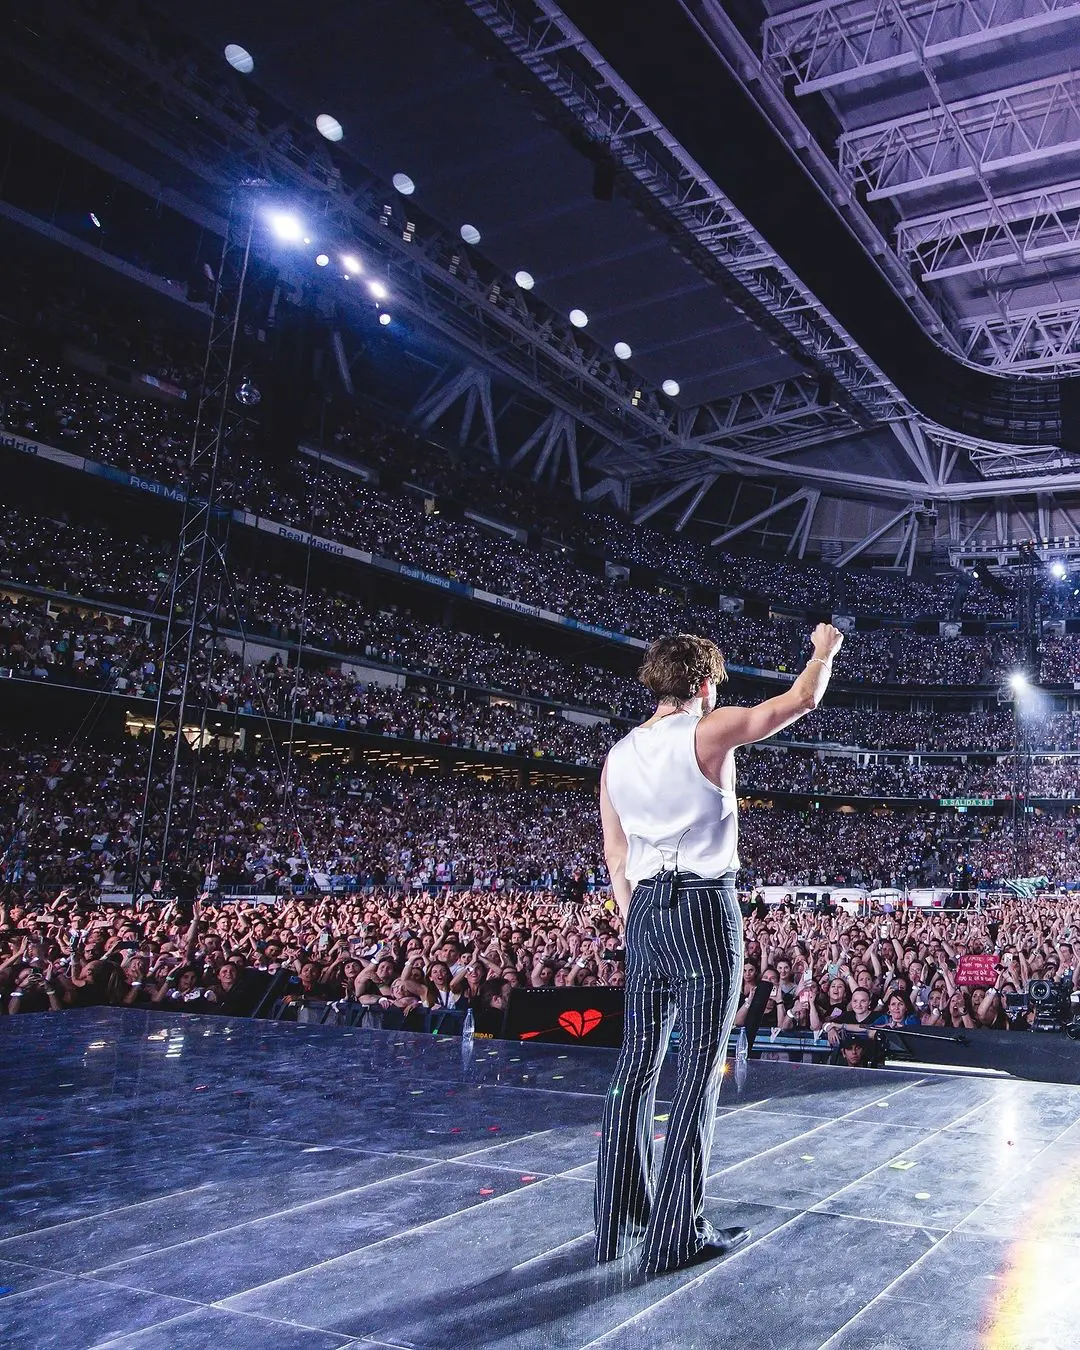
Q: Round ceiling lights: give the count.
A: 8